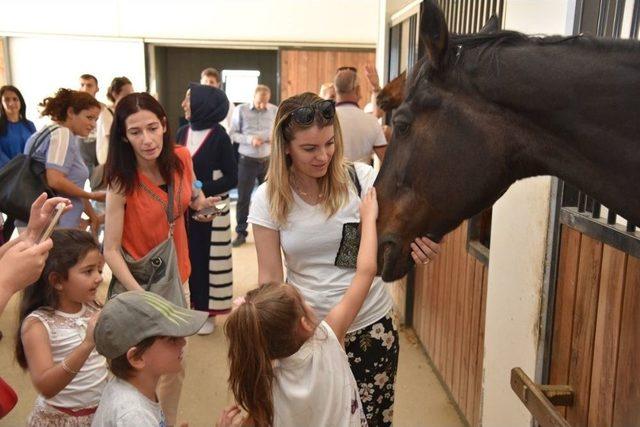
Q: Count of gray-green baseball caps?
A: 1